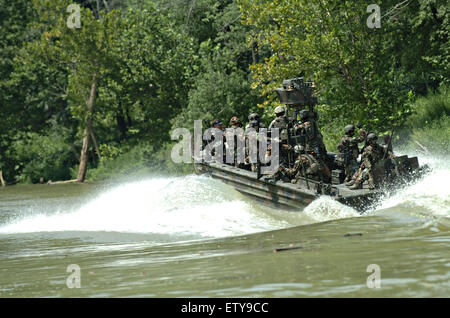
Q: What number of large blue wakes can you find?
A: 0